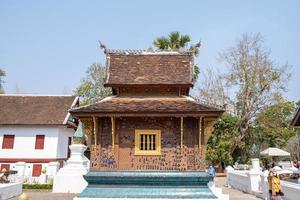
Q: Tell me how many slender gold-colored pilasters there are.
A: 4